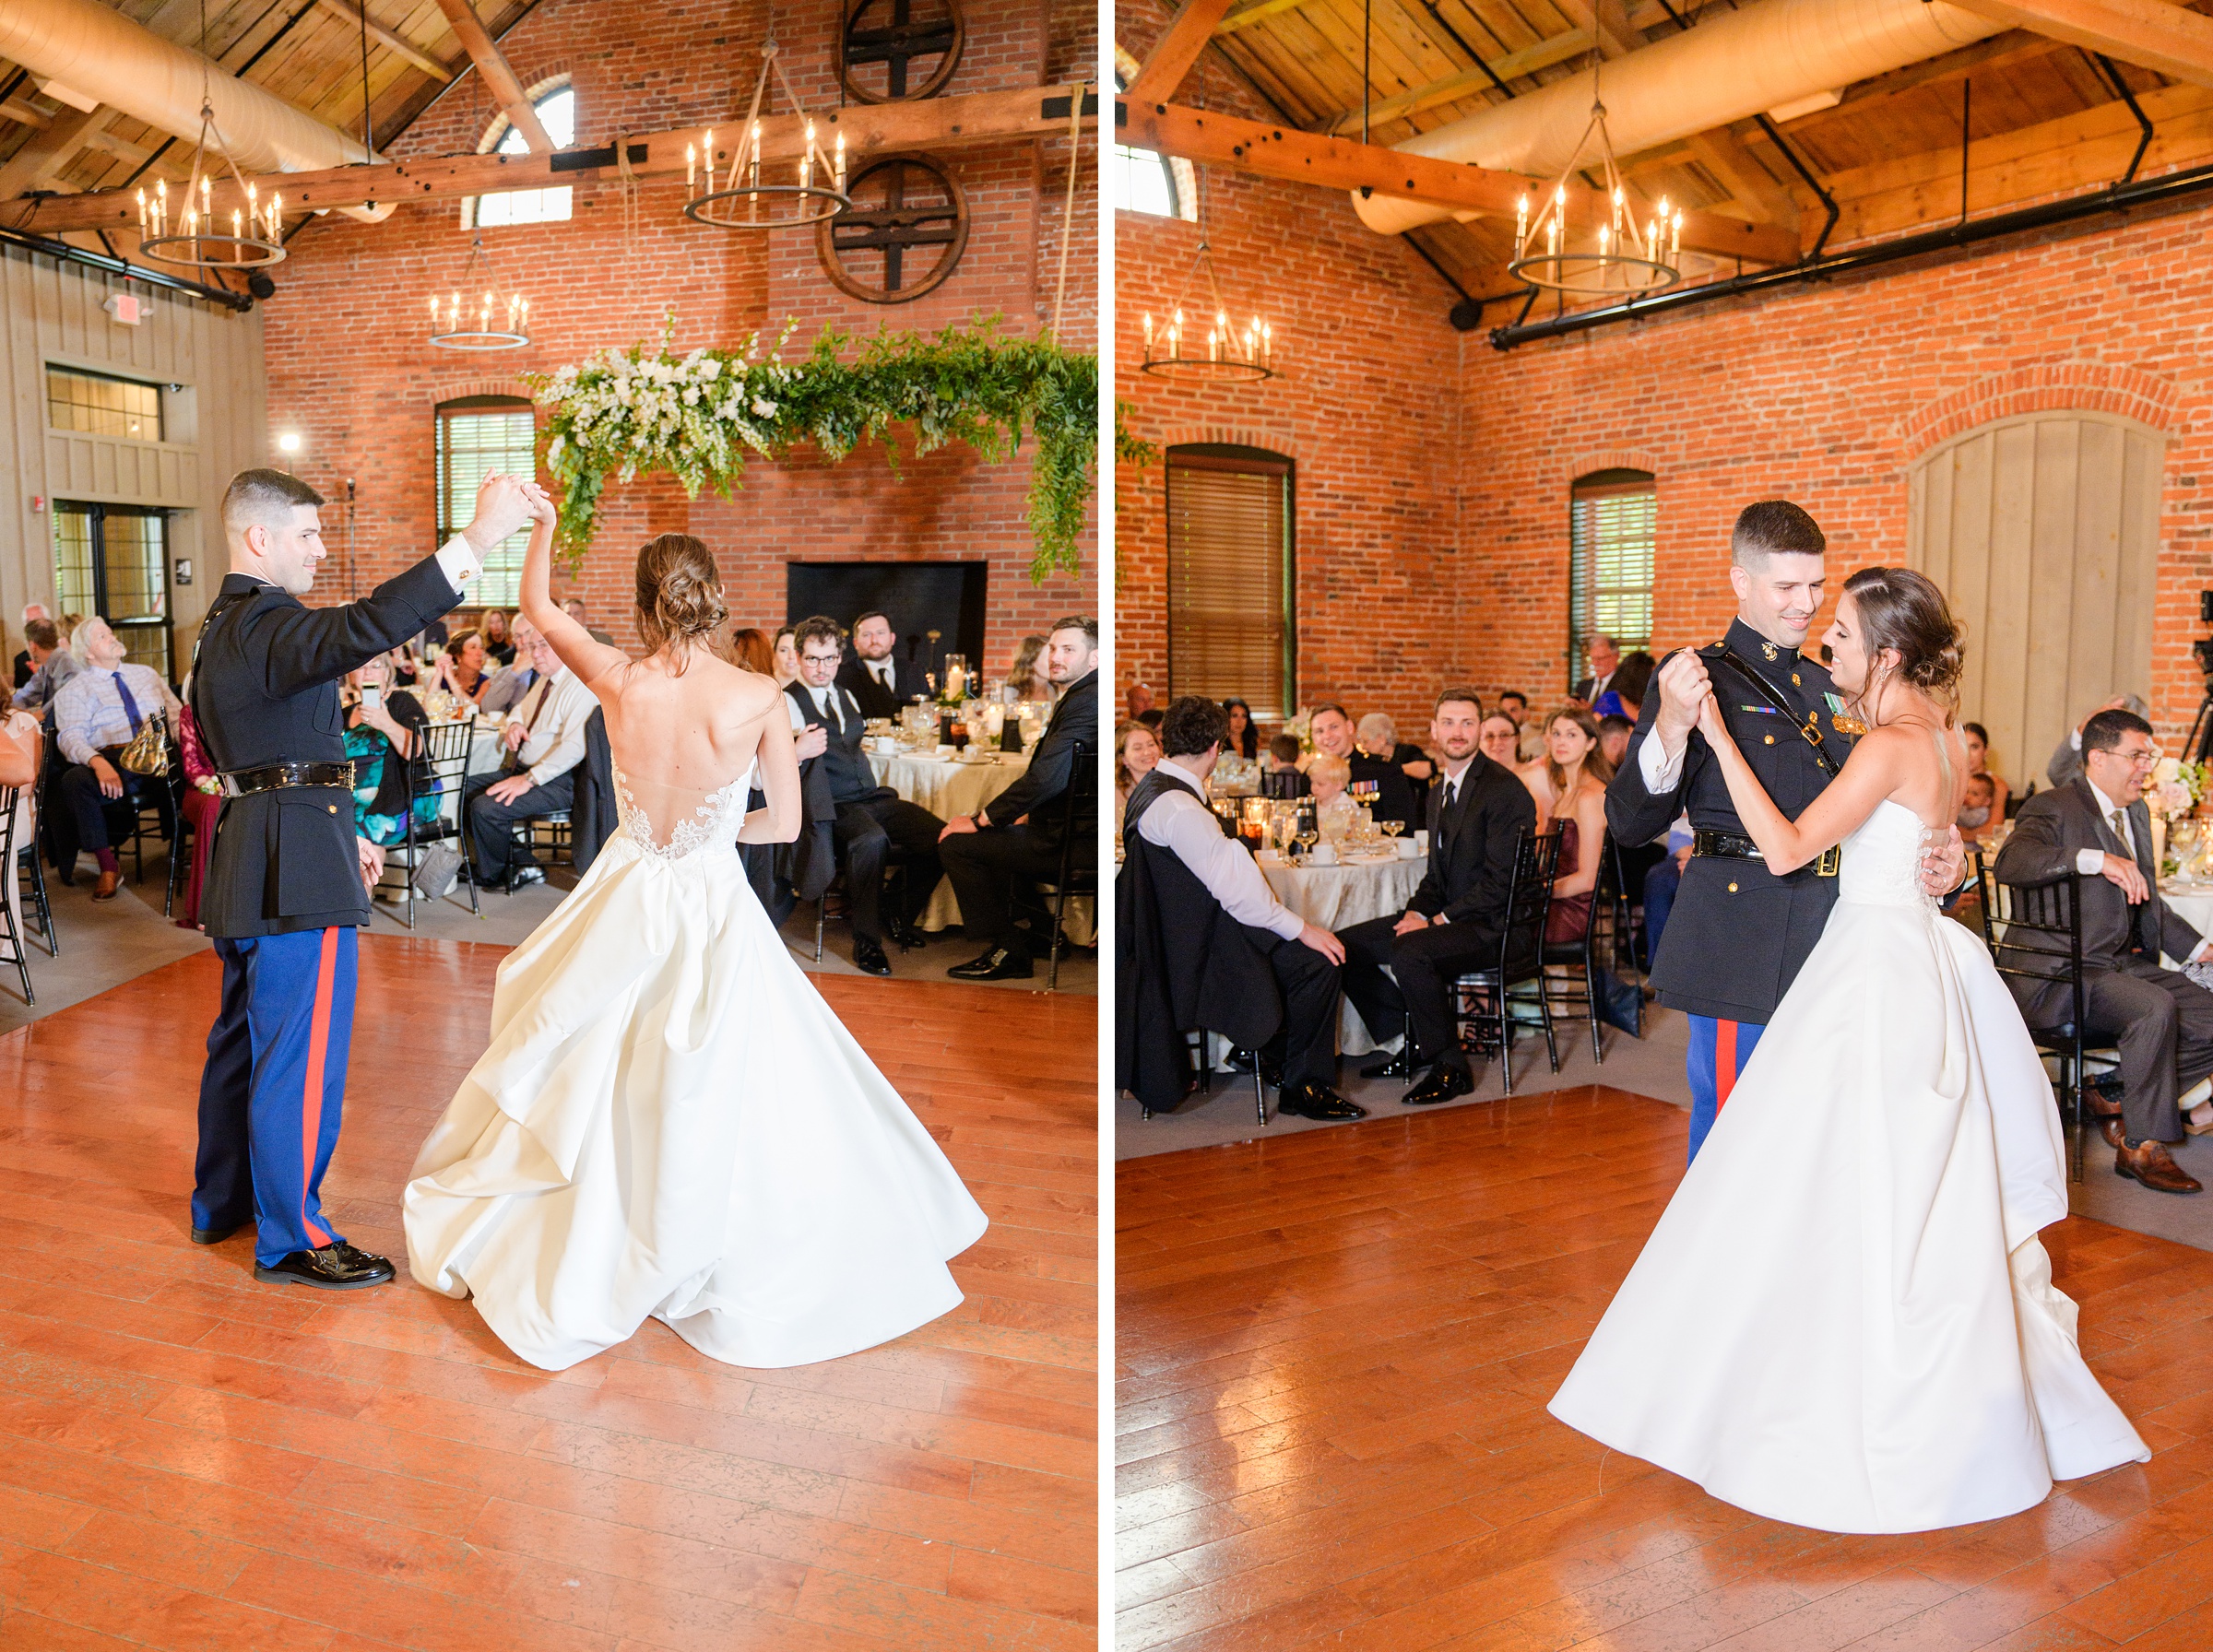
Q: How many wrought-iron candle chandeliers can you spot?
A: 5